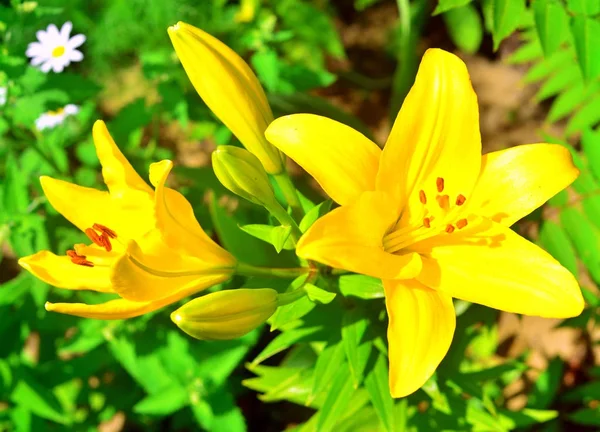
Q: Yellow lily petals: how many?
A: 12